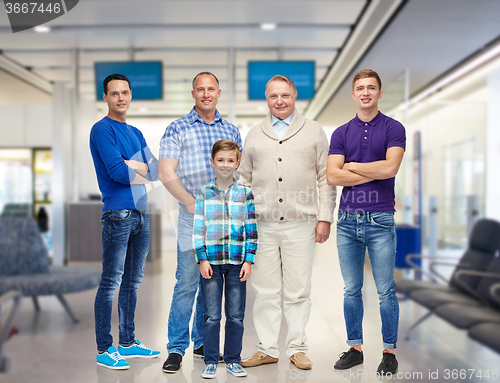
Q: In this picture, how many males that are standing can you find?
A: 5